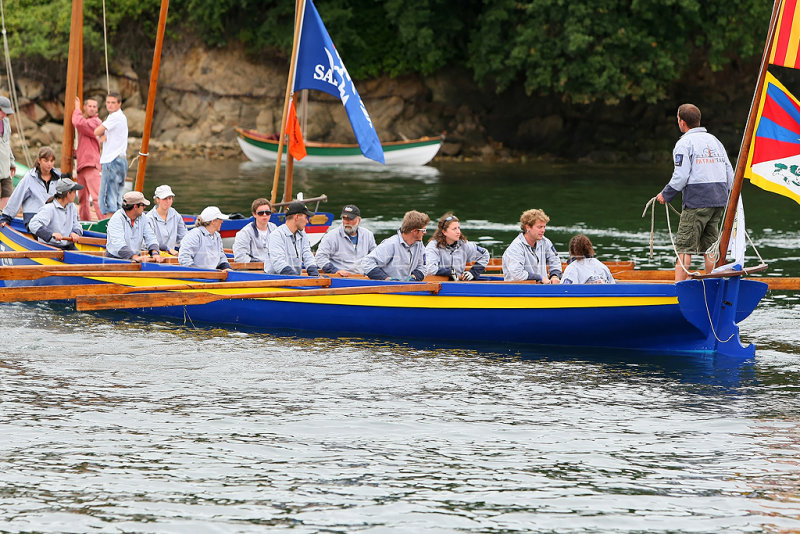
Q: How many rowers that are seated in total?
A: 12